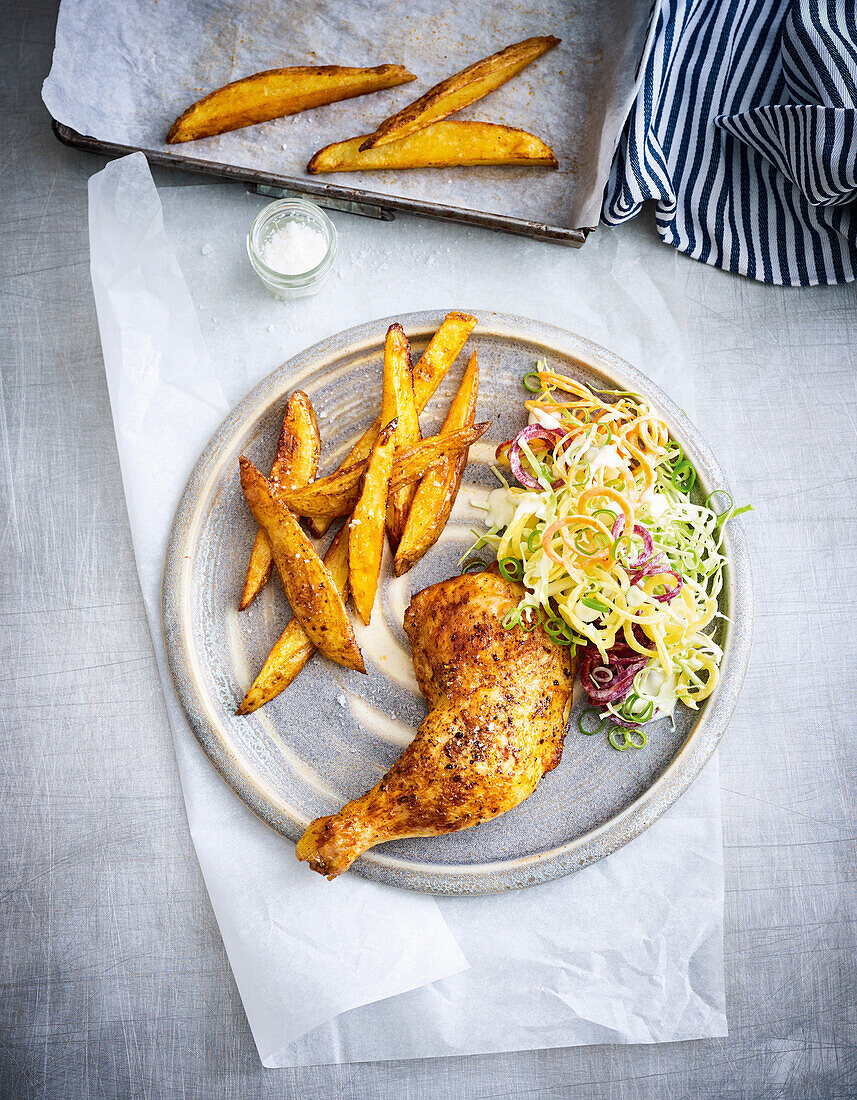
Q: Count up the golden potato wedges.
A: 11